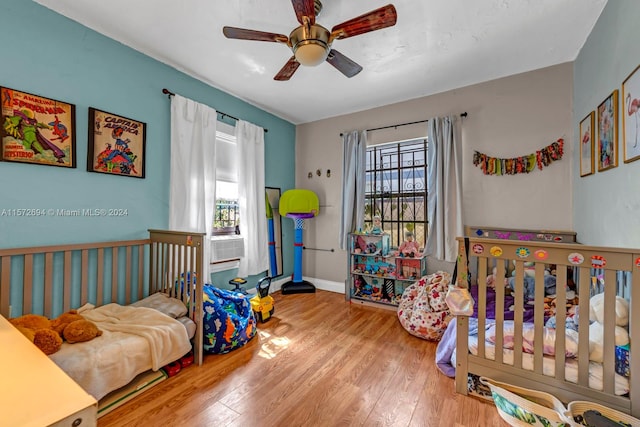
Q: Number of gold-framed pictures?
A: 3